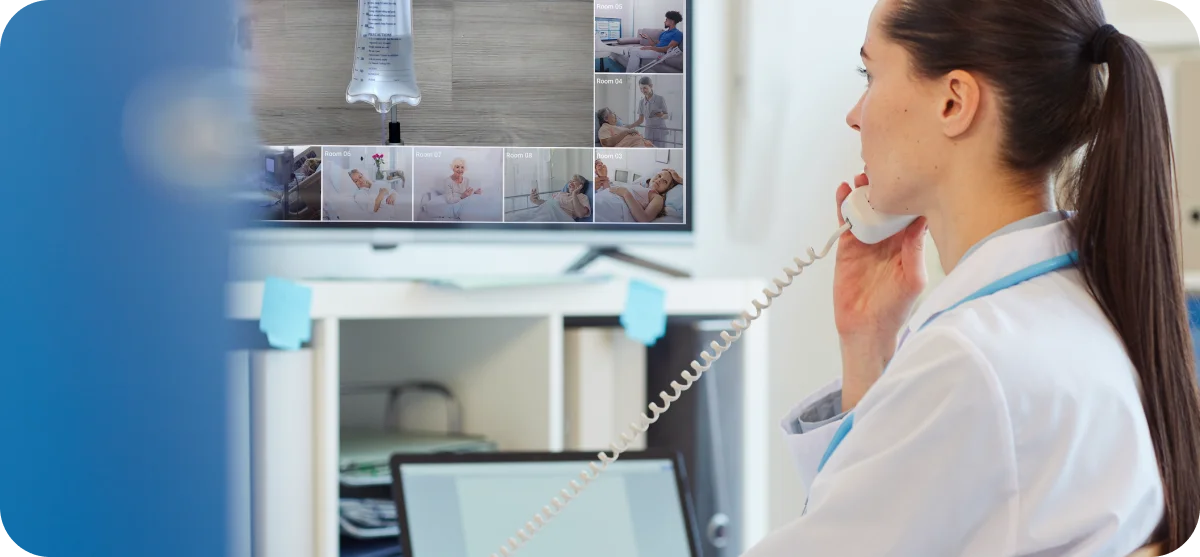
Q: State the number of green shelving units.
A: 0